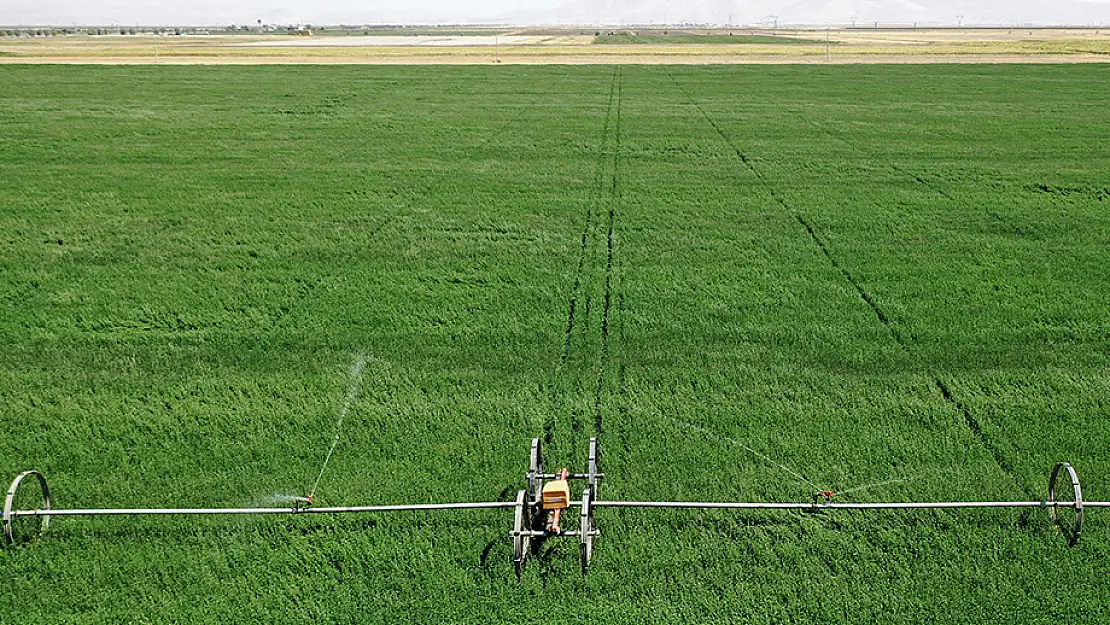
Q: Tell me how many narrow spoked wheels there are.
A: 6